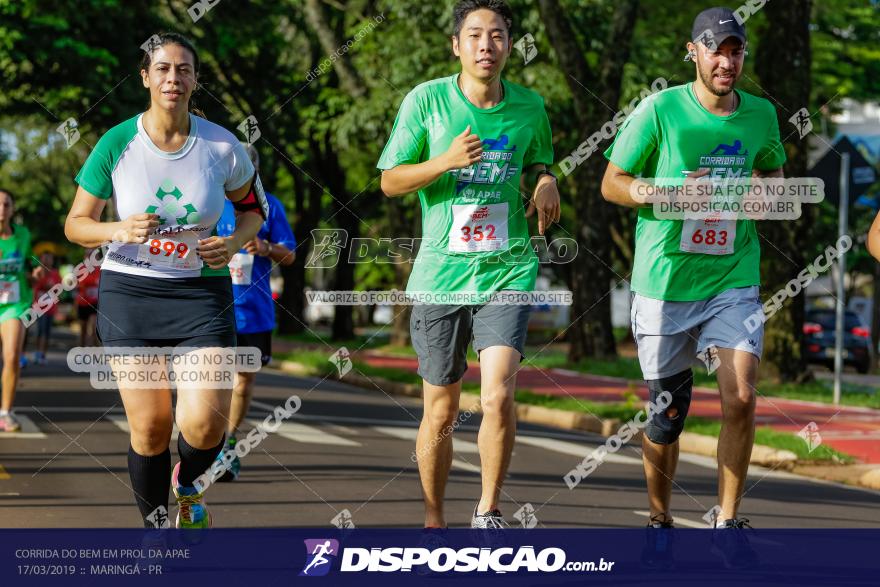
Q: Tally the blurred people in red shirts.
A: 2